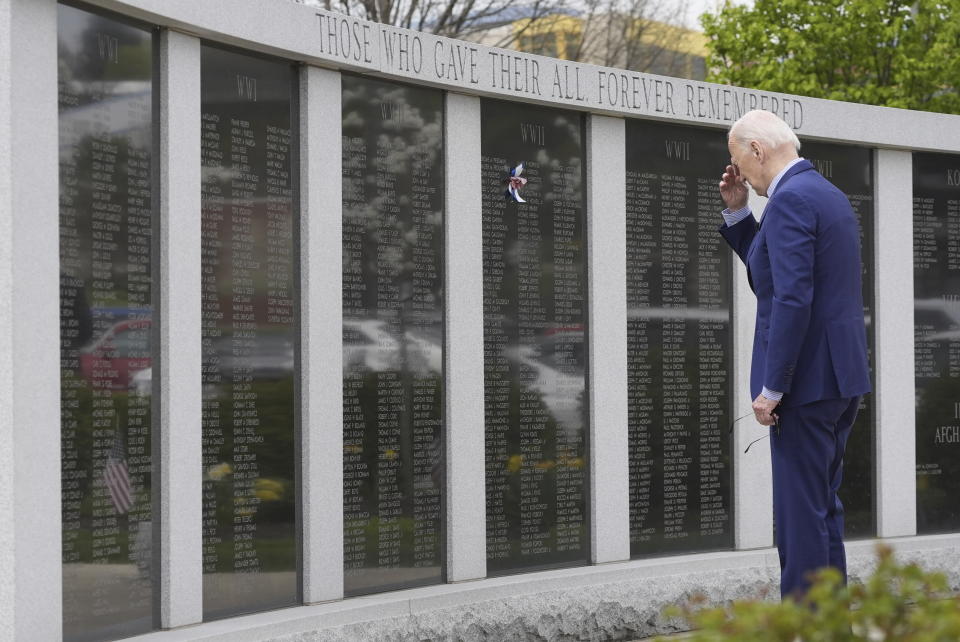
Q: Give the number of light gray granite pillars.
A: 7